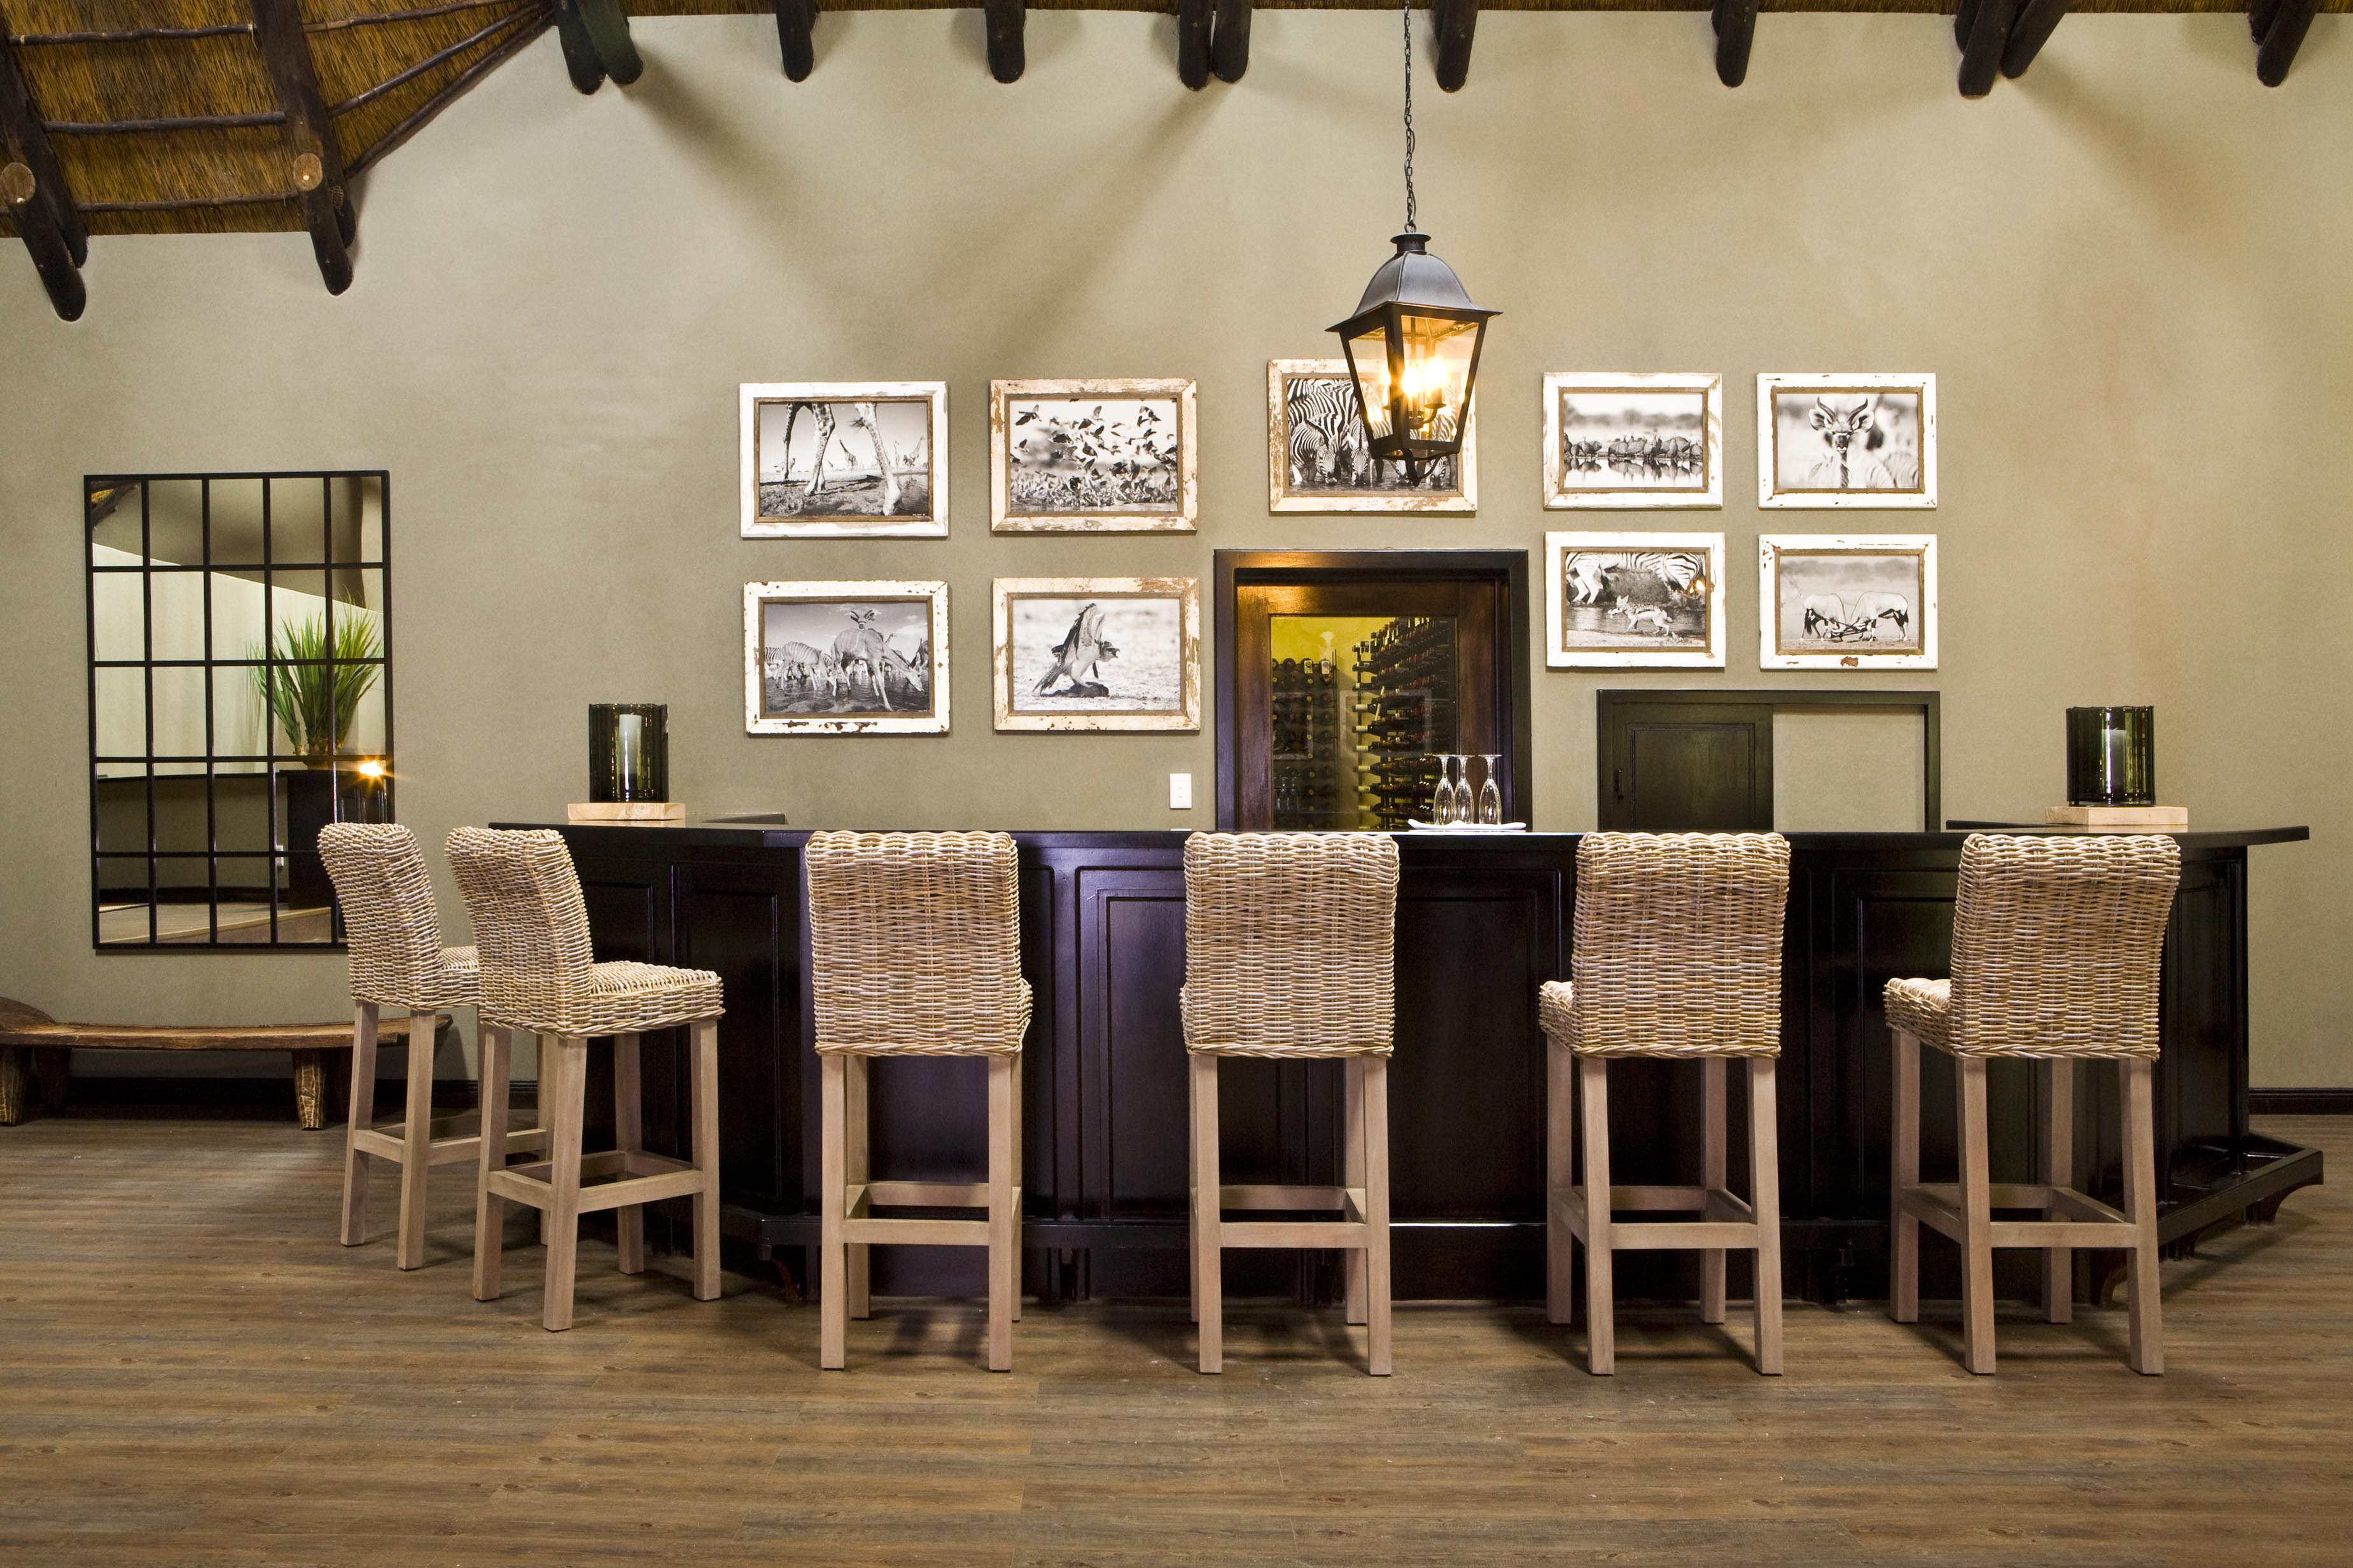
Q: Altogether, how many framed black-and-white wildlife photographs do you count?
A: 9